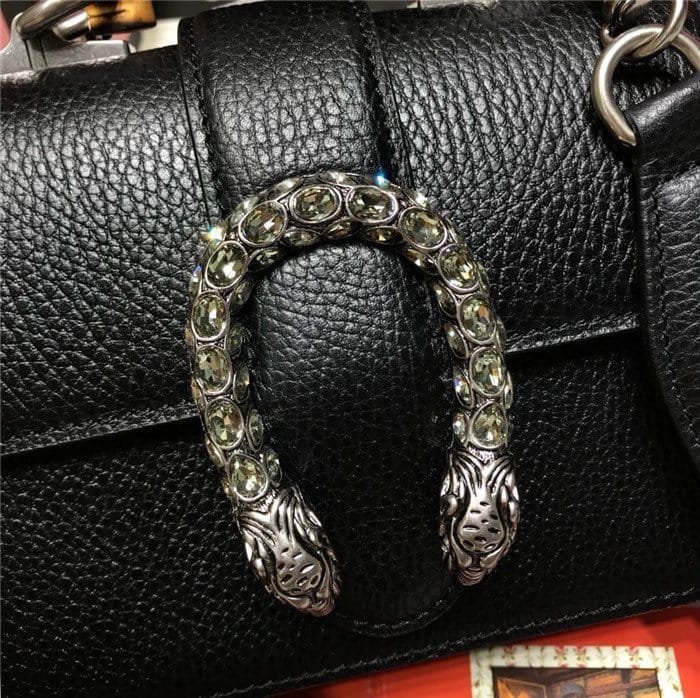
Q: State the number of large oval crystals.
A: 13